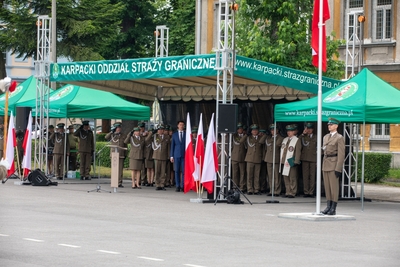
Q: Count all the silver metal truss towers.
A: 4